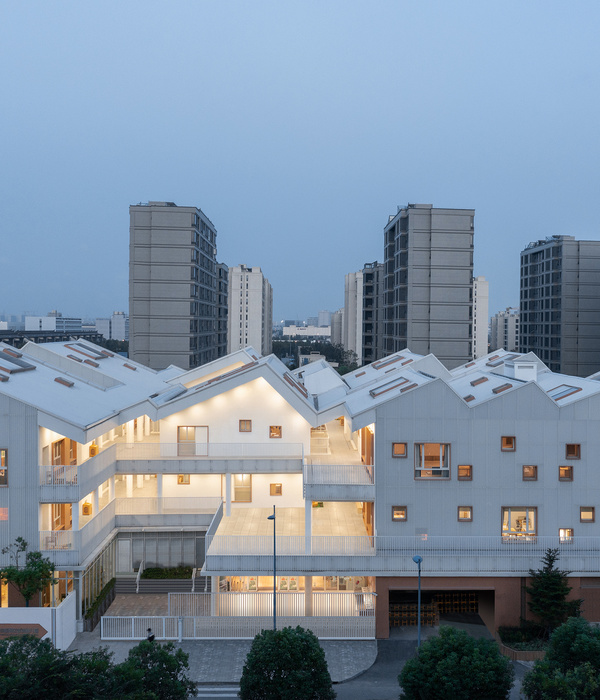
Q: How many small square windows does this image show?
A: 14